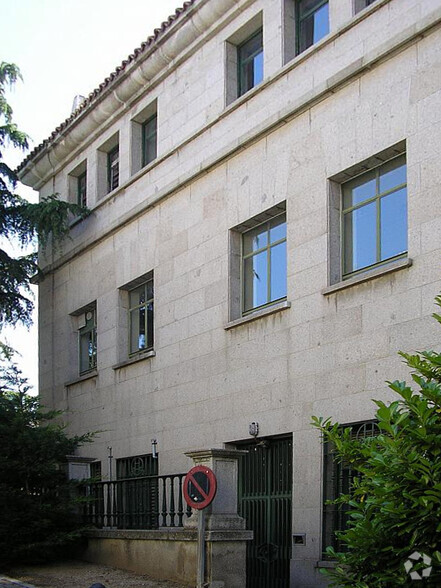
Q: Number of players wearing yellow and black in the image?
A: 0